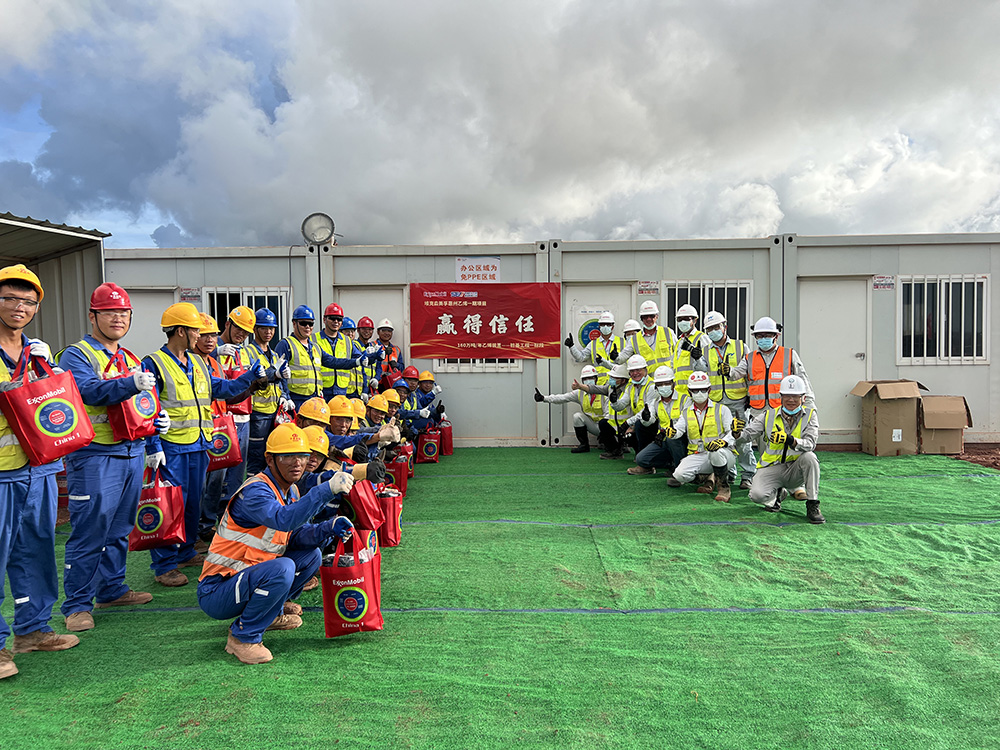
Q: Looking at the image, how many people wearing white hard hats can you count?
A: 13